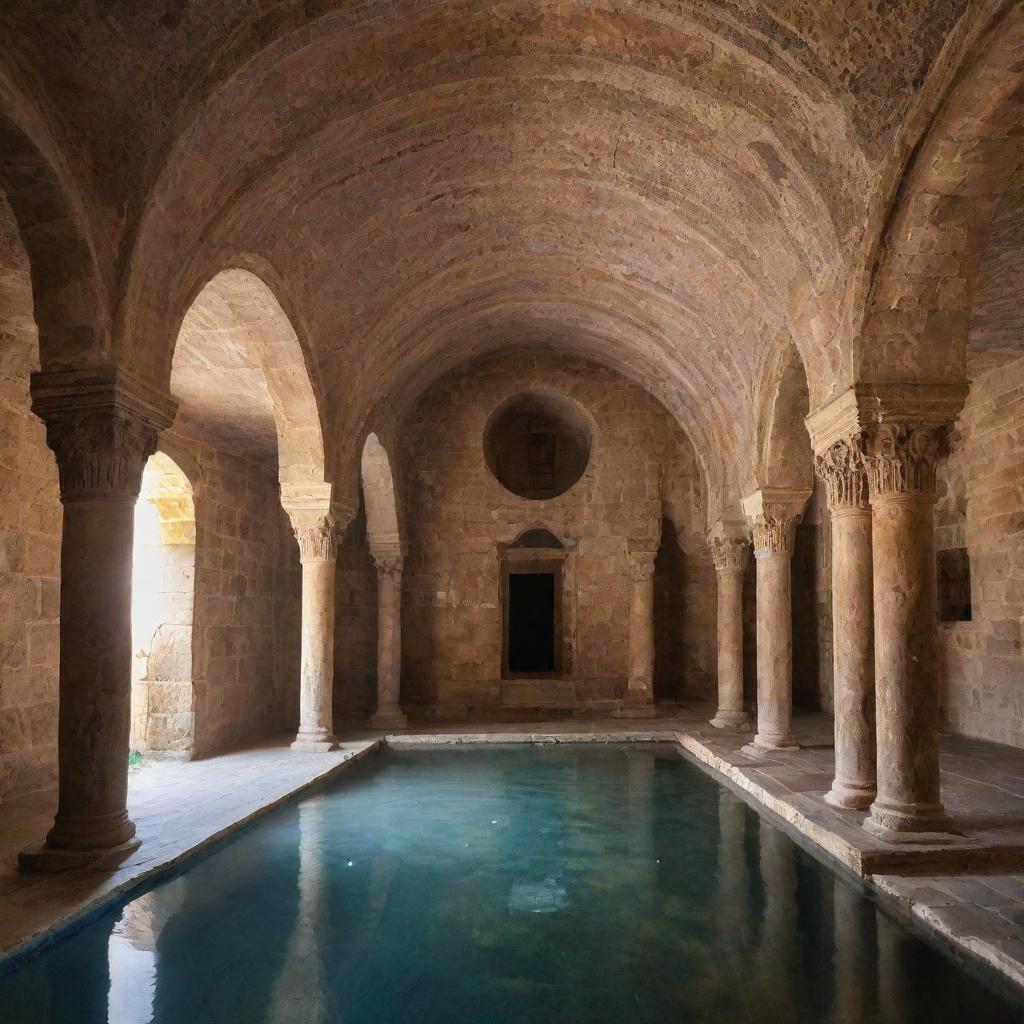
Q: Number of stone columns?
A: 8